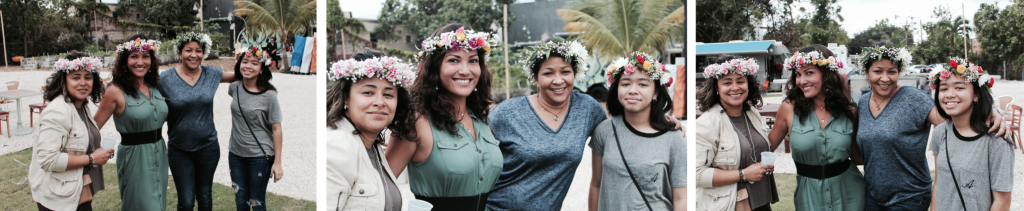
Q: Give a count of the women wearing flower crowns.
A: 4